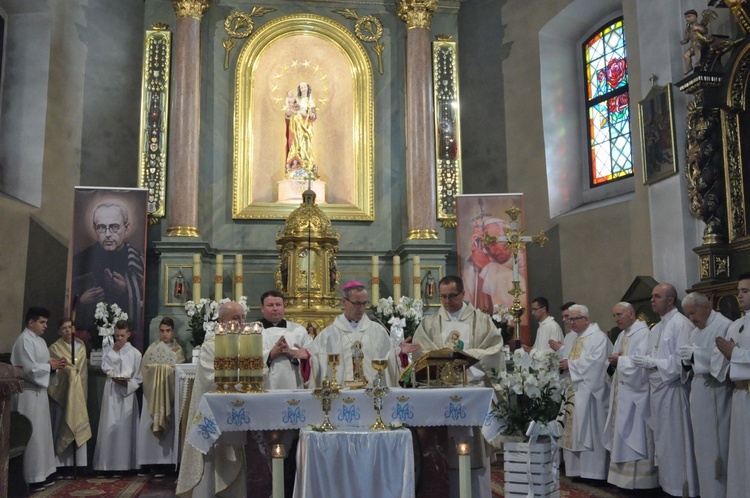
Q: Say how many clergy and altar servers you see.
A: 15